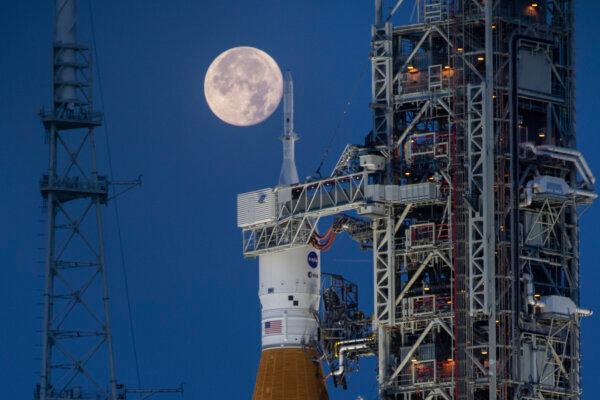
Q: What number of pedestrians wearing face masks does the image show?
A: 0